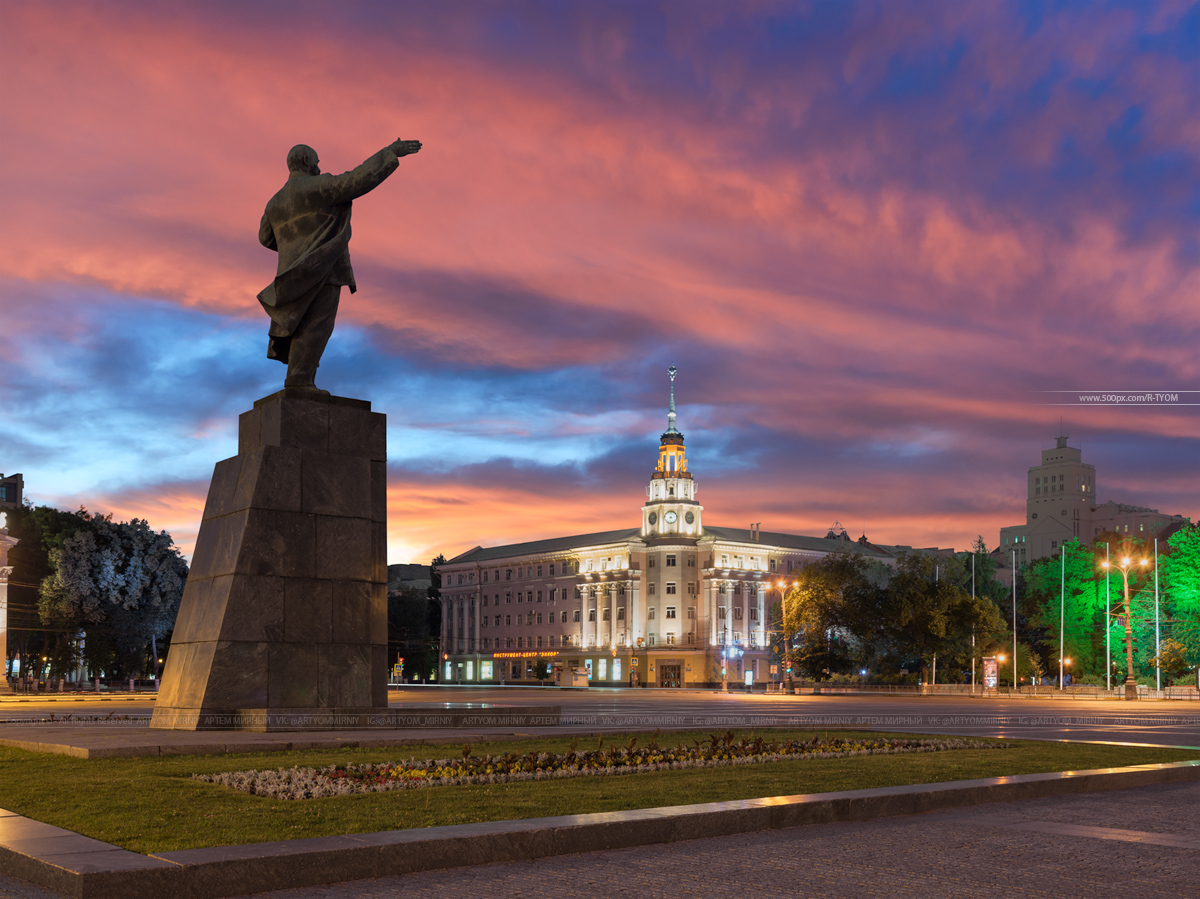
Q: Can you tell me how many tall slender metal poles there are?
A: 6